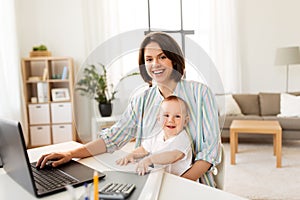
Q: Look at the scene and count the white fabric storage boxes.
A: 4